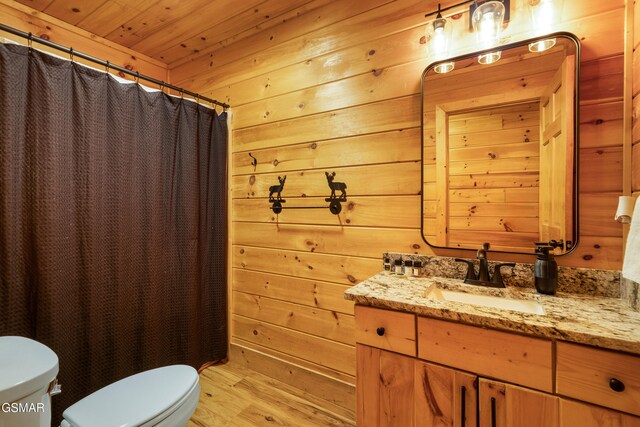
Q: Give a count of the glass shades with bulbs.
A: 3